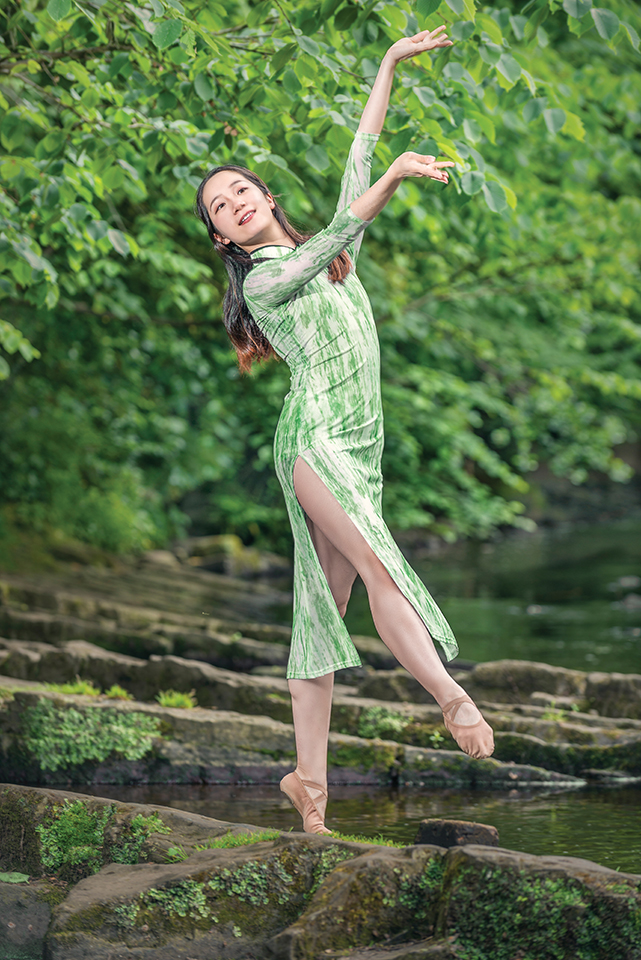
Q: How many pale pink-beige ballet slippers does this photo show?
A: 2